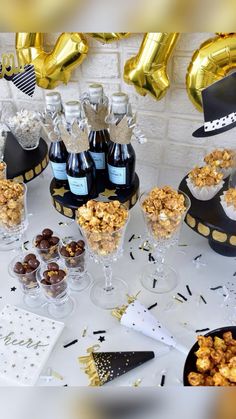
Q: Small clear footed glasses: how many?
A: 4